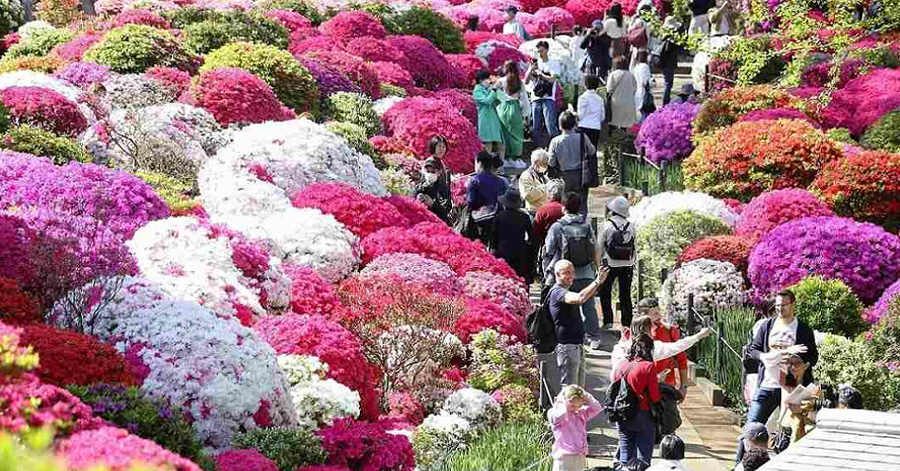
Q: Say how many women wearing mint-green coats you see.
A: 1